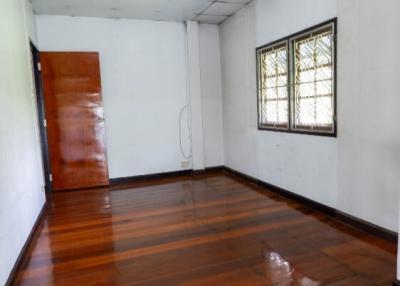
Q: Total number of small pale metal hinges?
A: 3